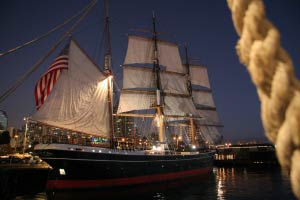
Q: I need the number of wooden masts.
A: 3